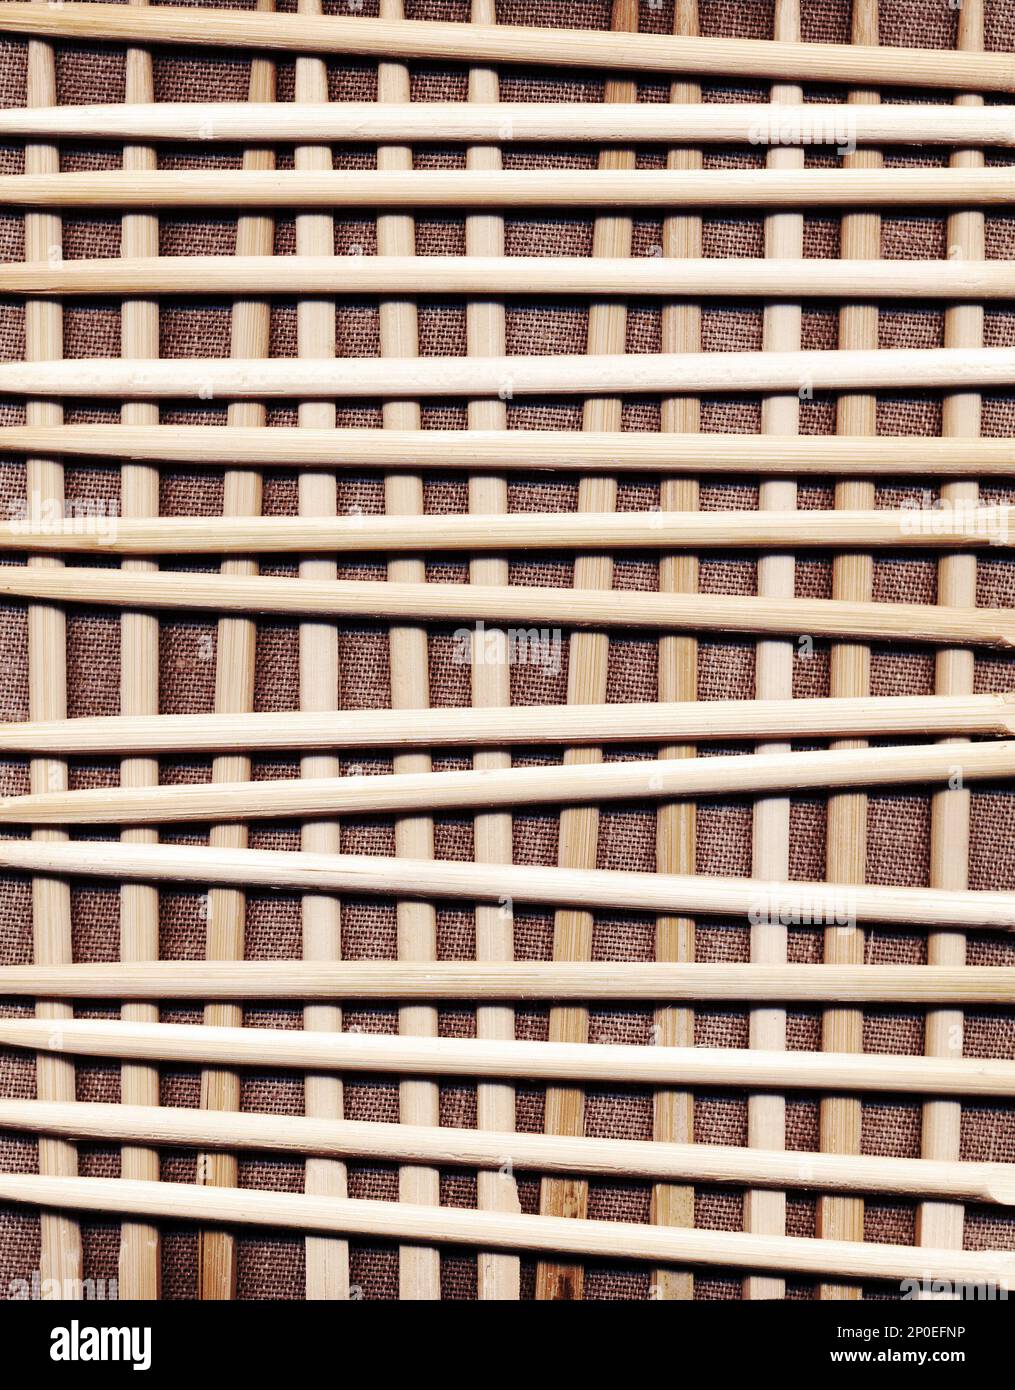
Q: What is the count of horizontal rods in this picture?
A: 15